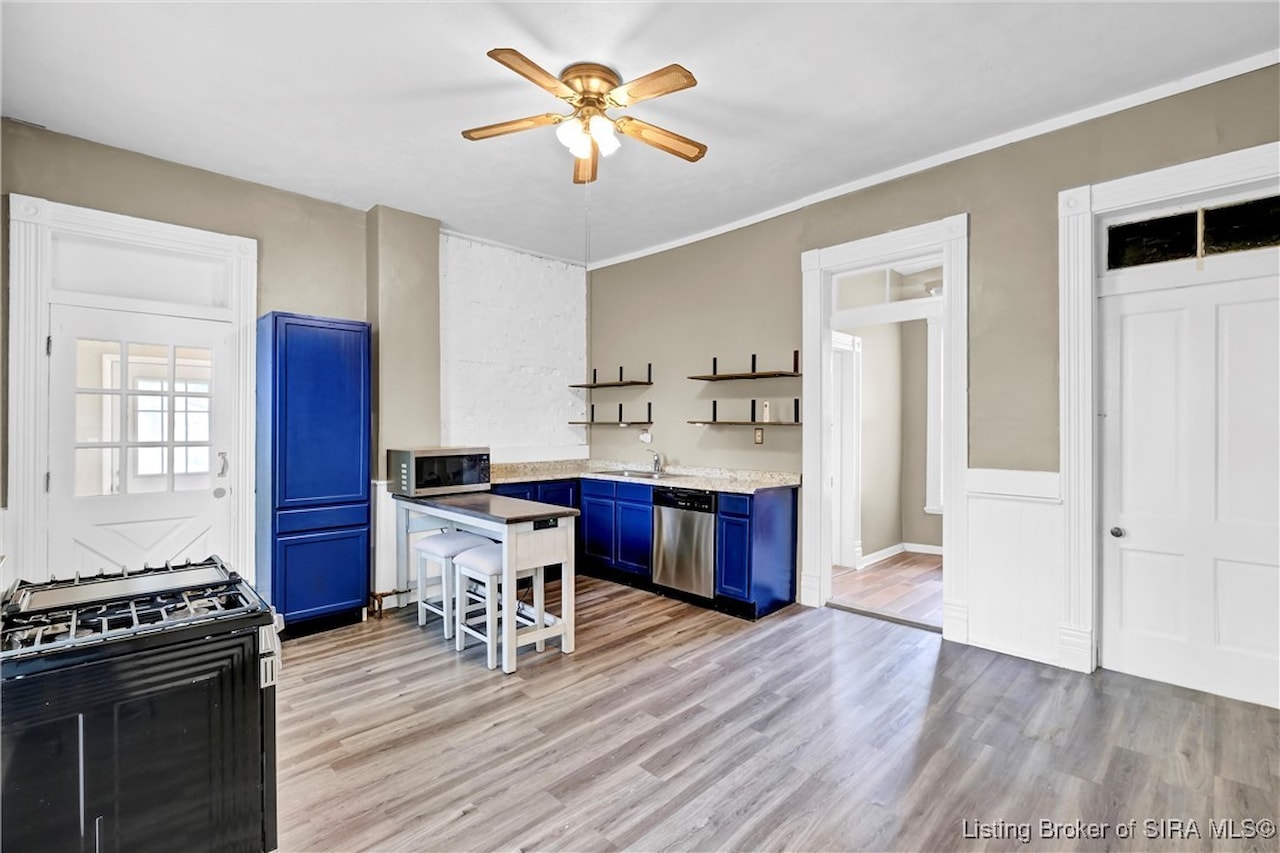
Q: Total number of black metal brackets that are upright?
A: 12